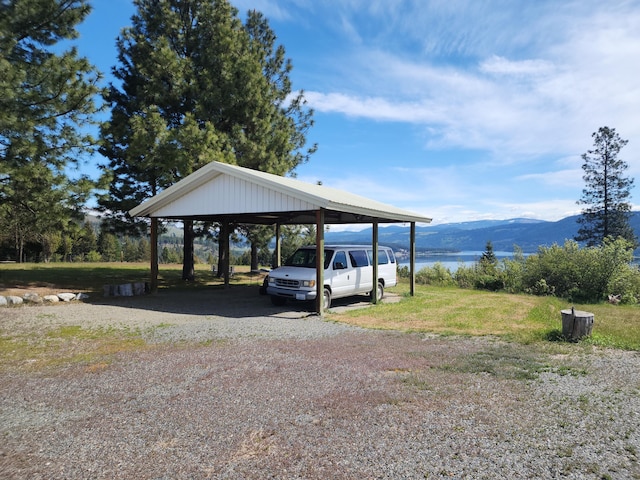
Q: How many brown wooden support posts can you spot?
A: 6